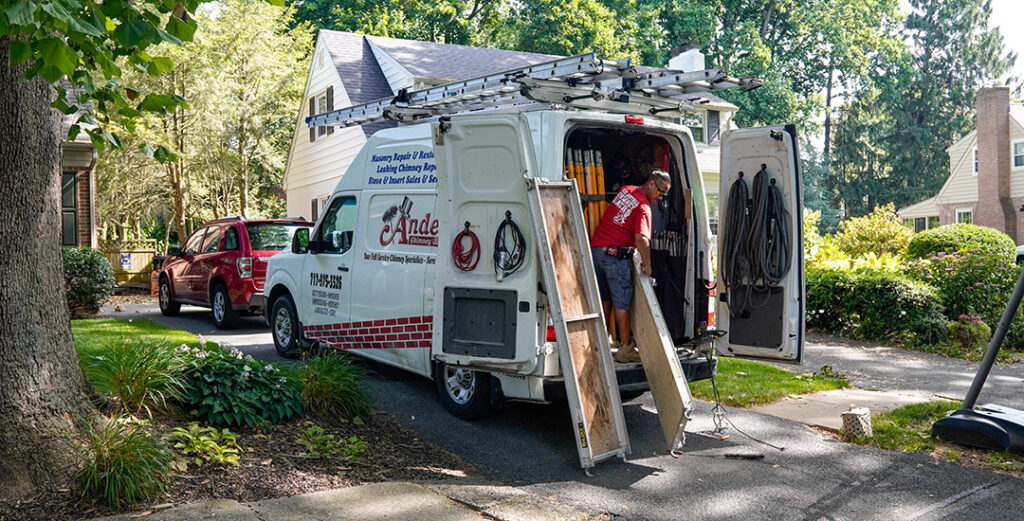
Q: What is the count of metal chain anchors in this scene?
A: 0